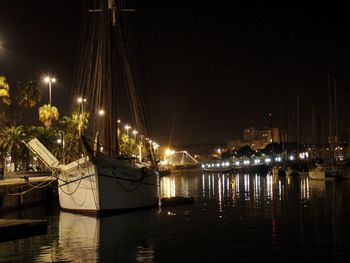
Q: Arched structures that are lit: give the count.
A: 1